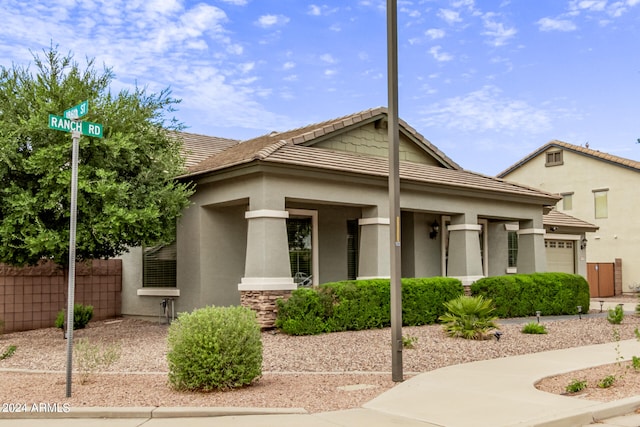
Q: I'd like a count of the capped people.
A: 0